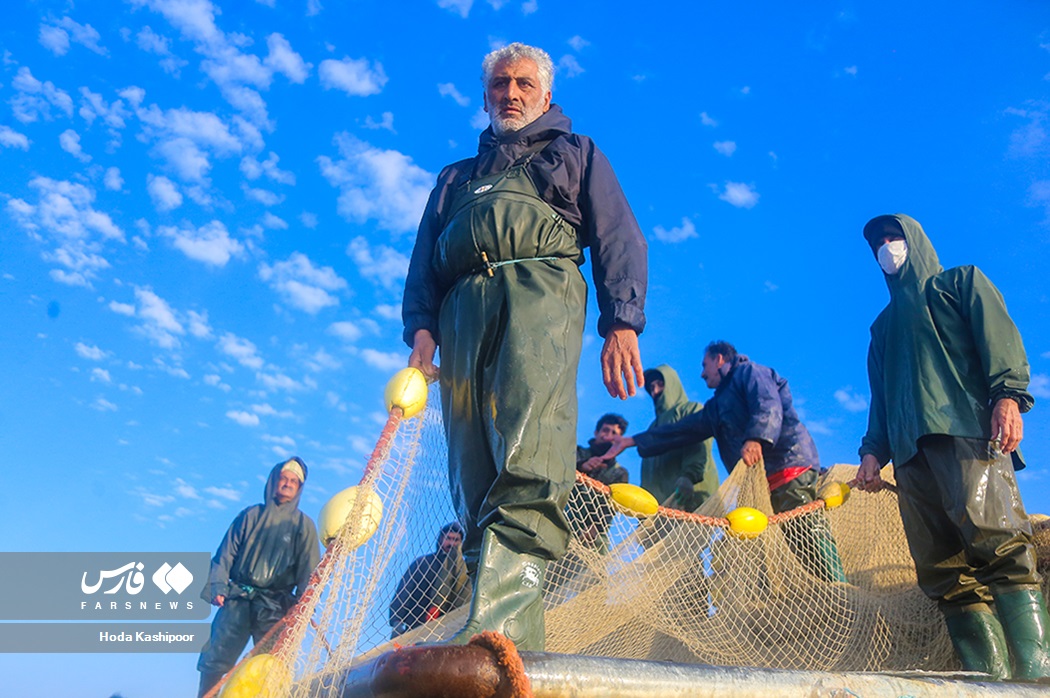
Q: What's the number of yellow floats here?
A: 6